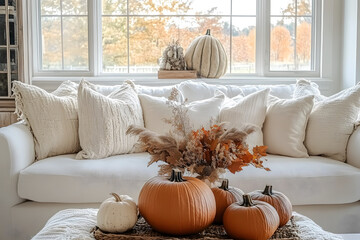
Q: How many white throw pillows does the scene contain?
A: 6